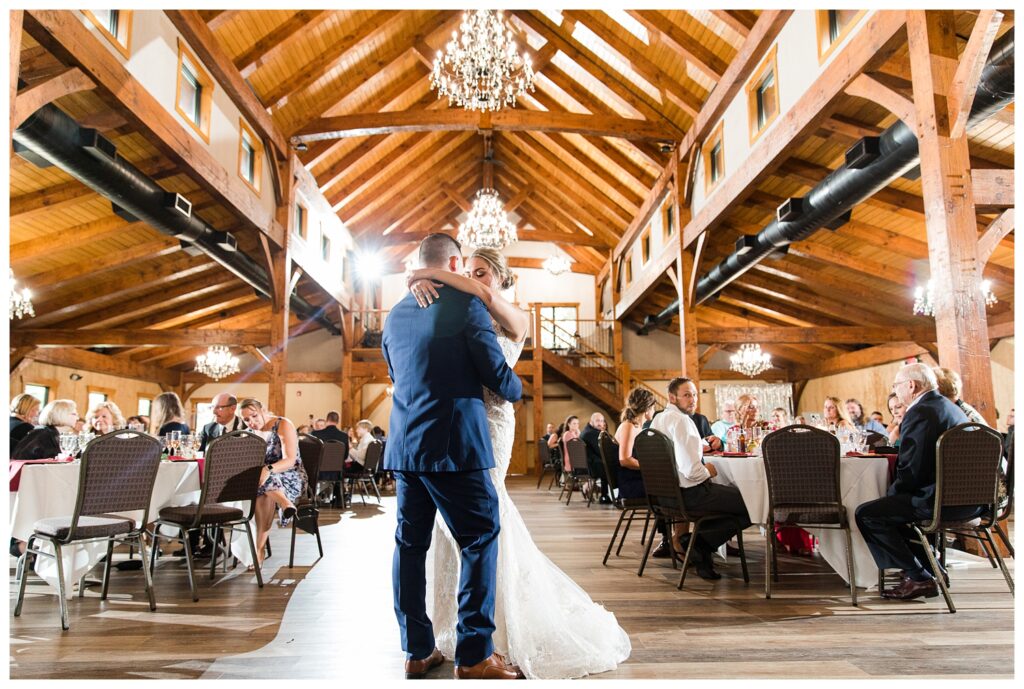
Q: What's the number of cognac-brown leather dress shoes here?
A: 2